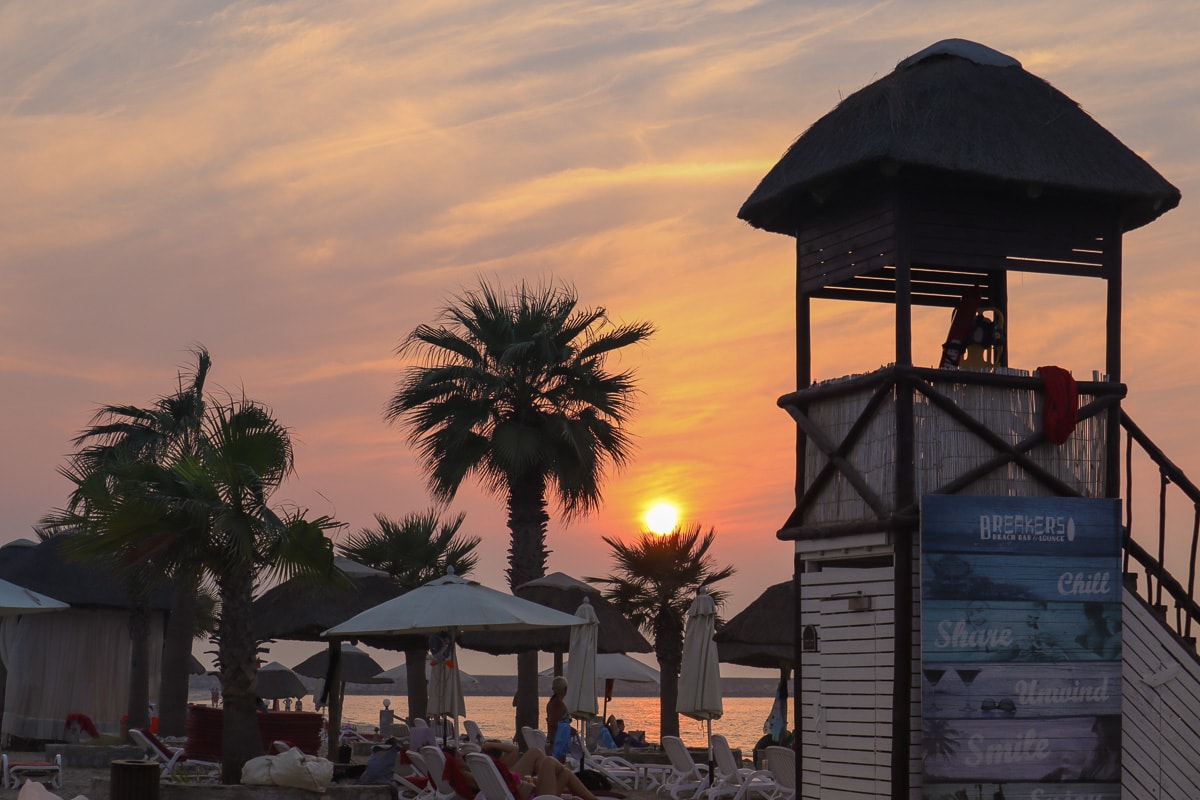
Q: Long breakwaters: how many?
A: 1